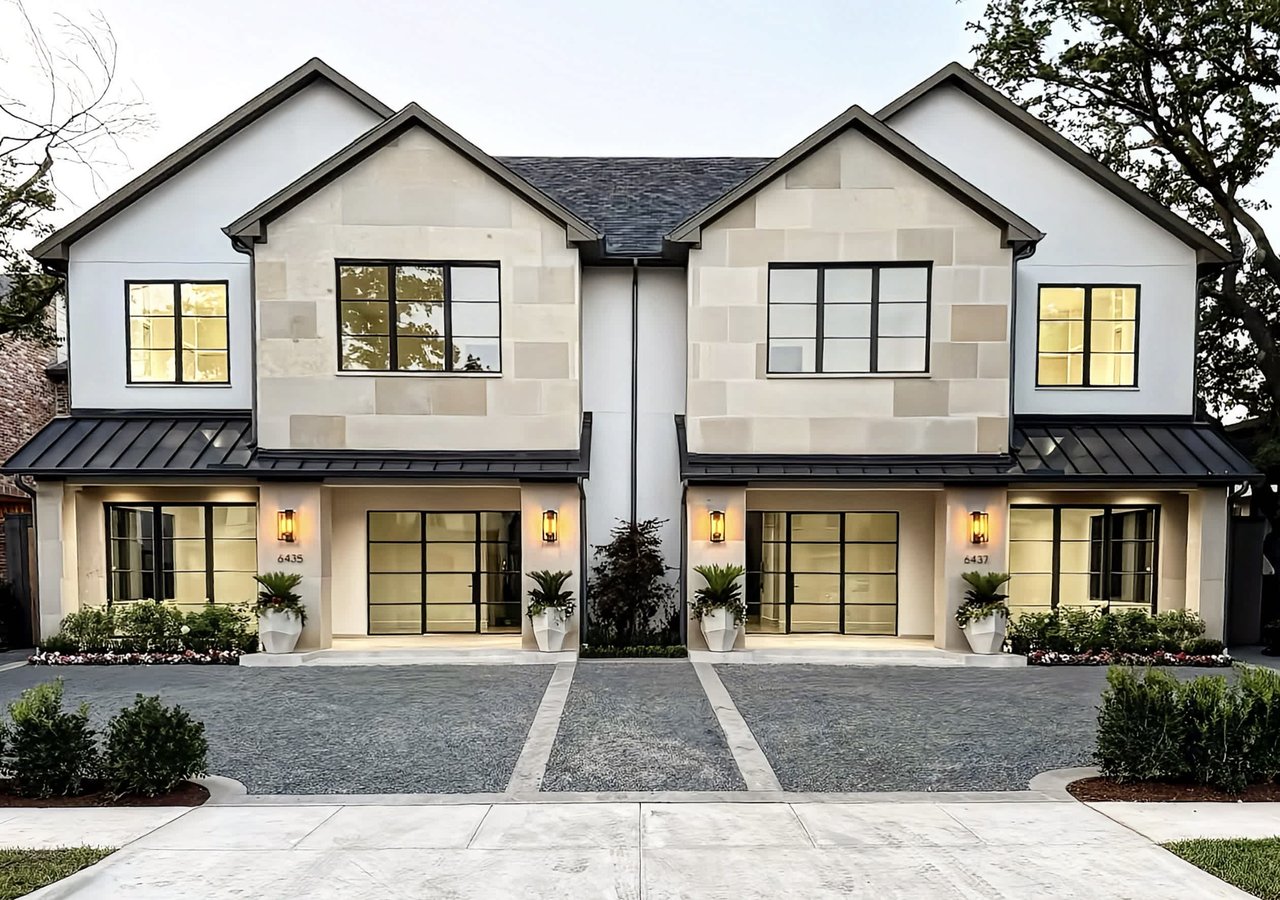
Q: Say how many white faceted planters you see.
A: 4